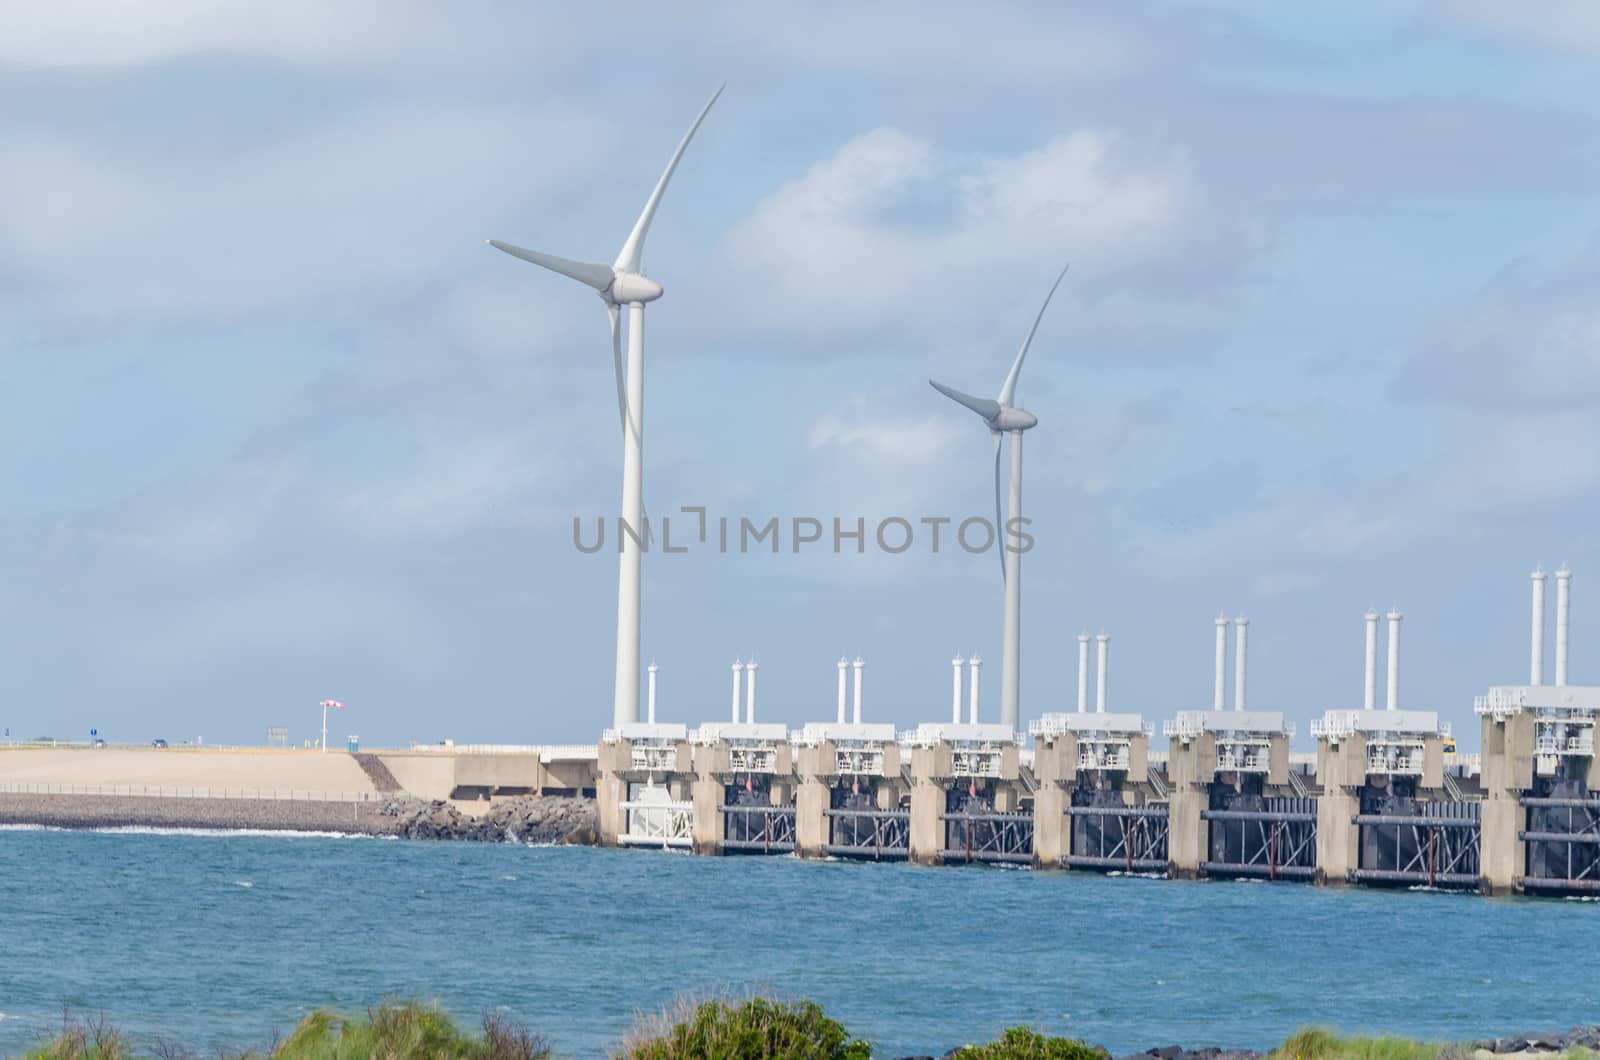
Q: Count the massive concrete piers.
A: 8